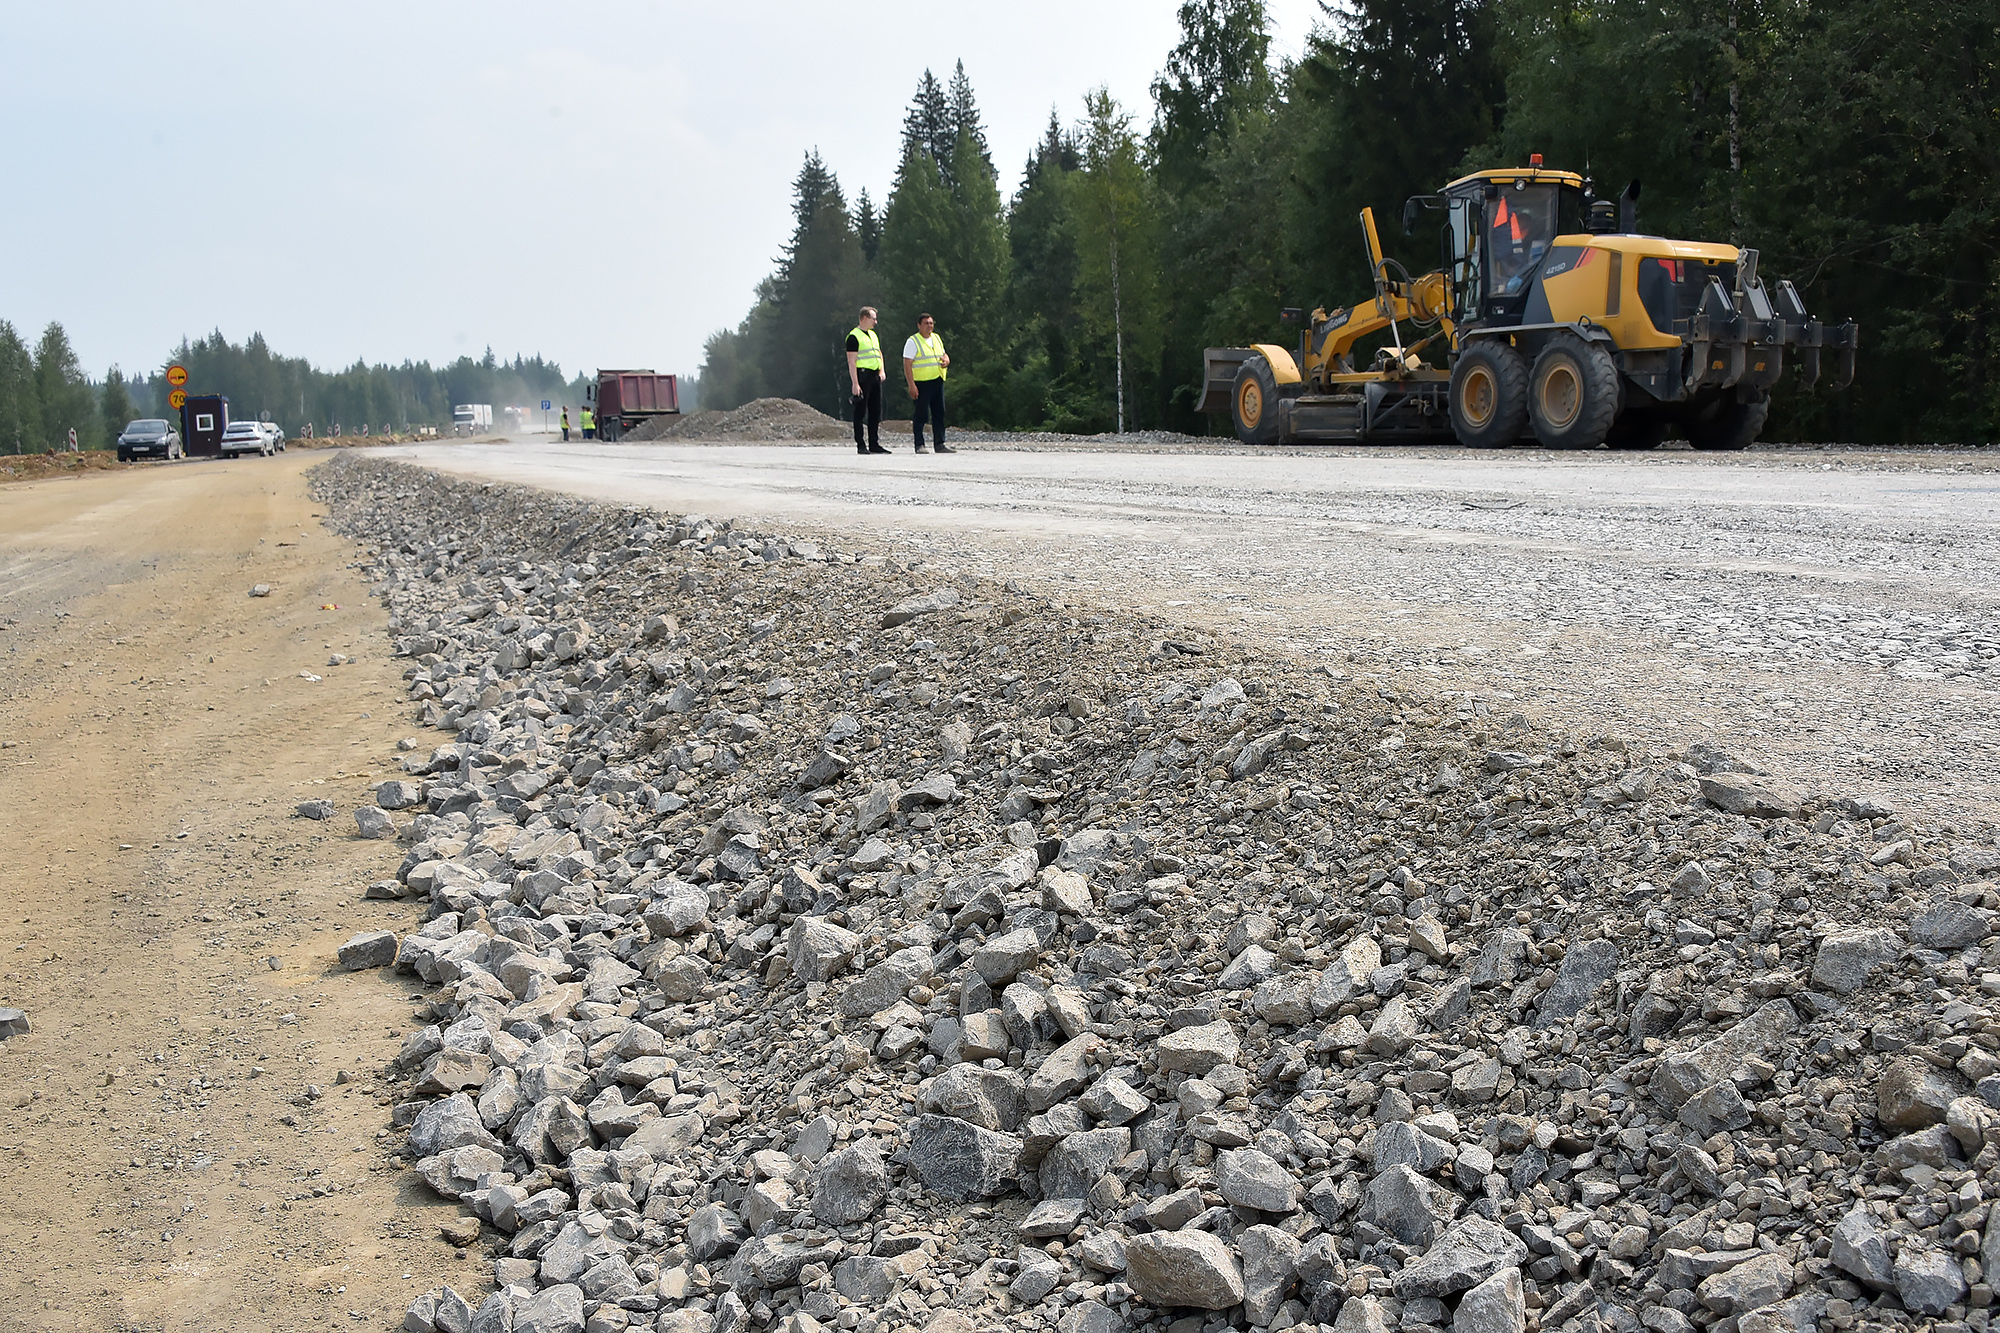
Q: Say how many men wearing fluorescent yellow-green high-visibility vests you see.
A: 5